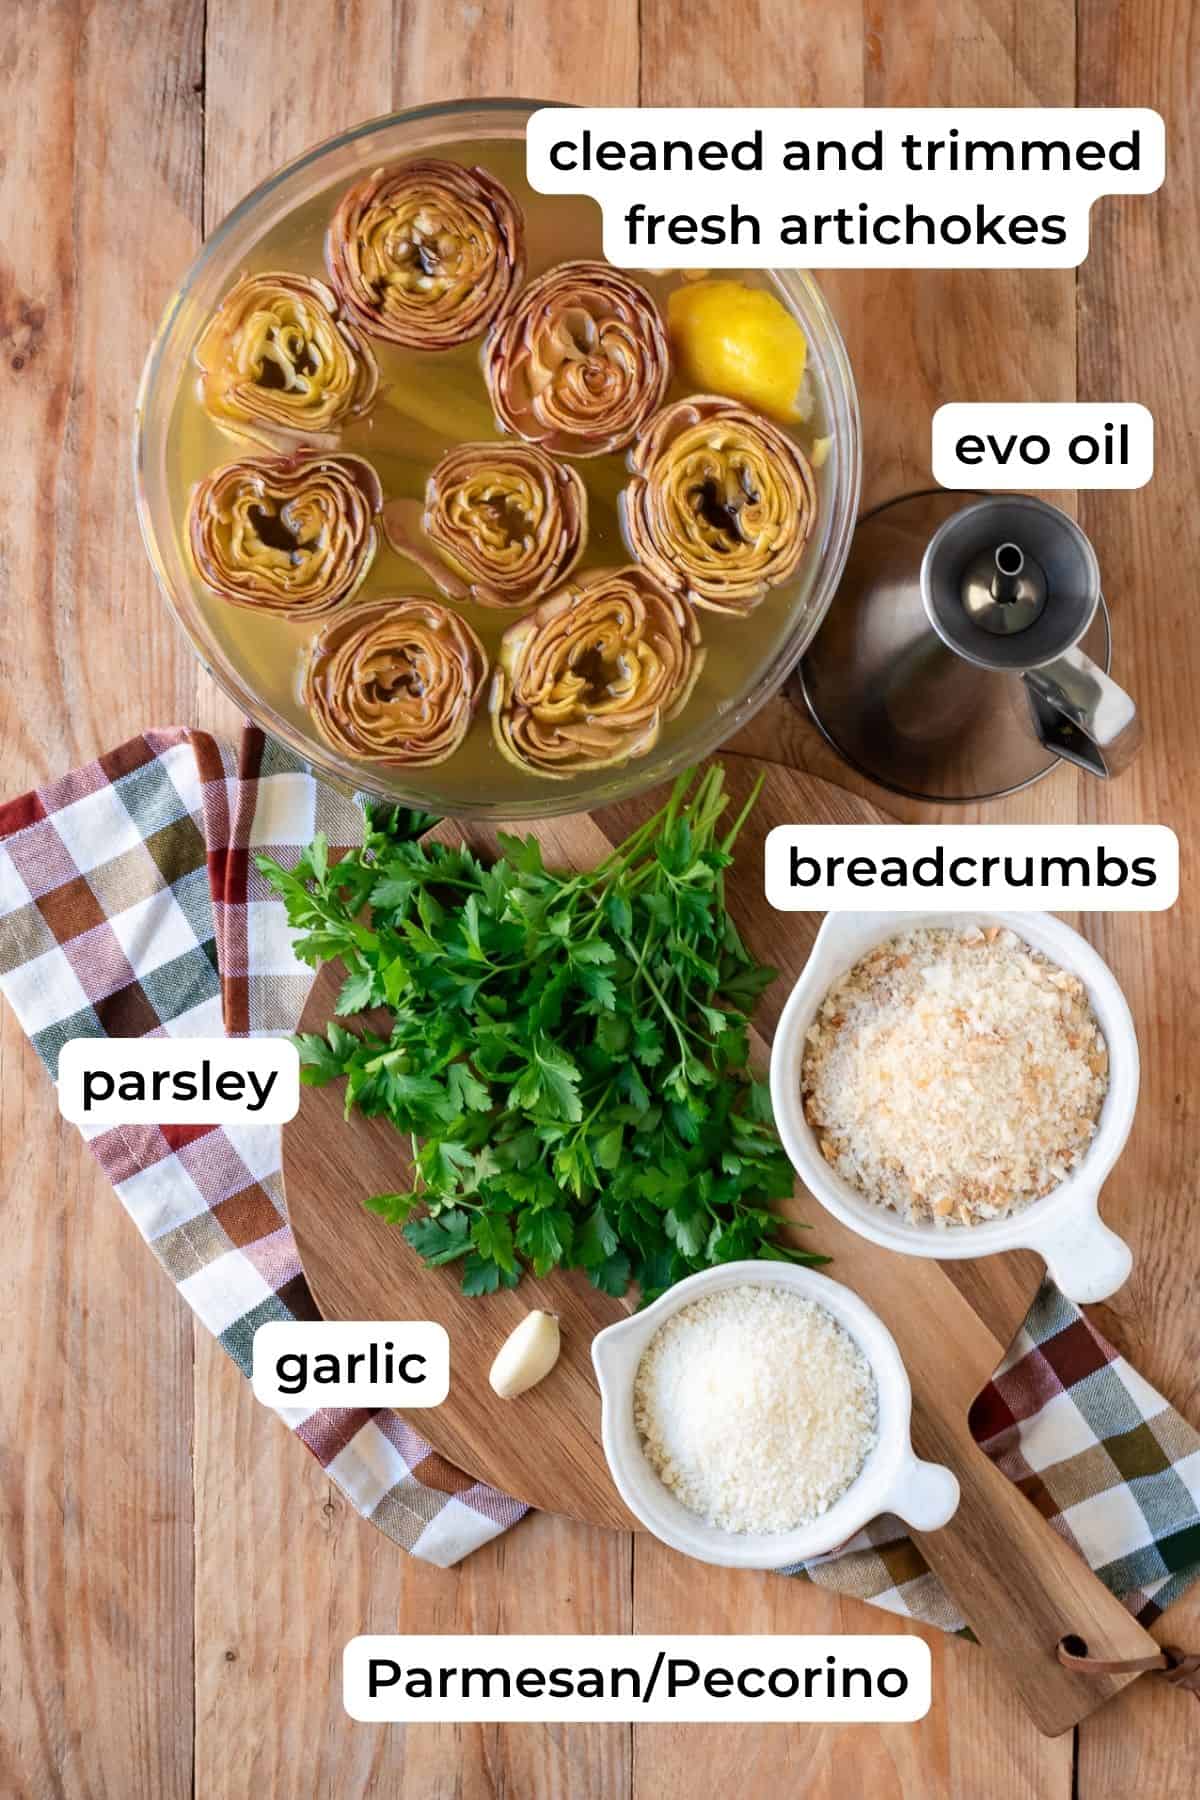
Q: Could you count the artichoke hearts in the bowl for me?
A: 8